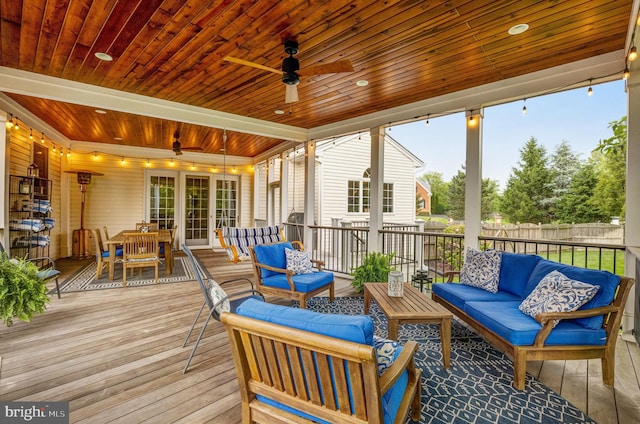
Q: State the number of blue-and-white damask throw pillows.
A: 4